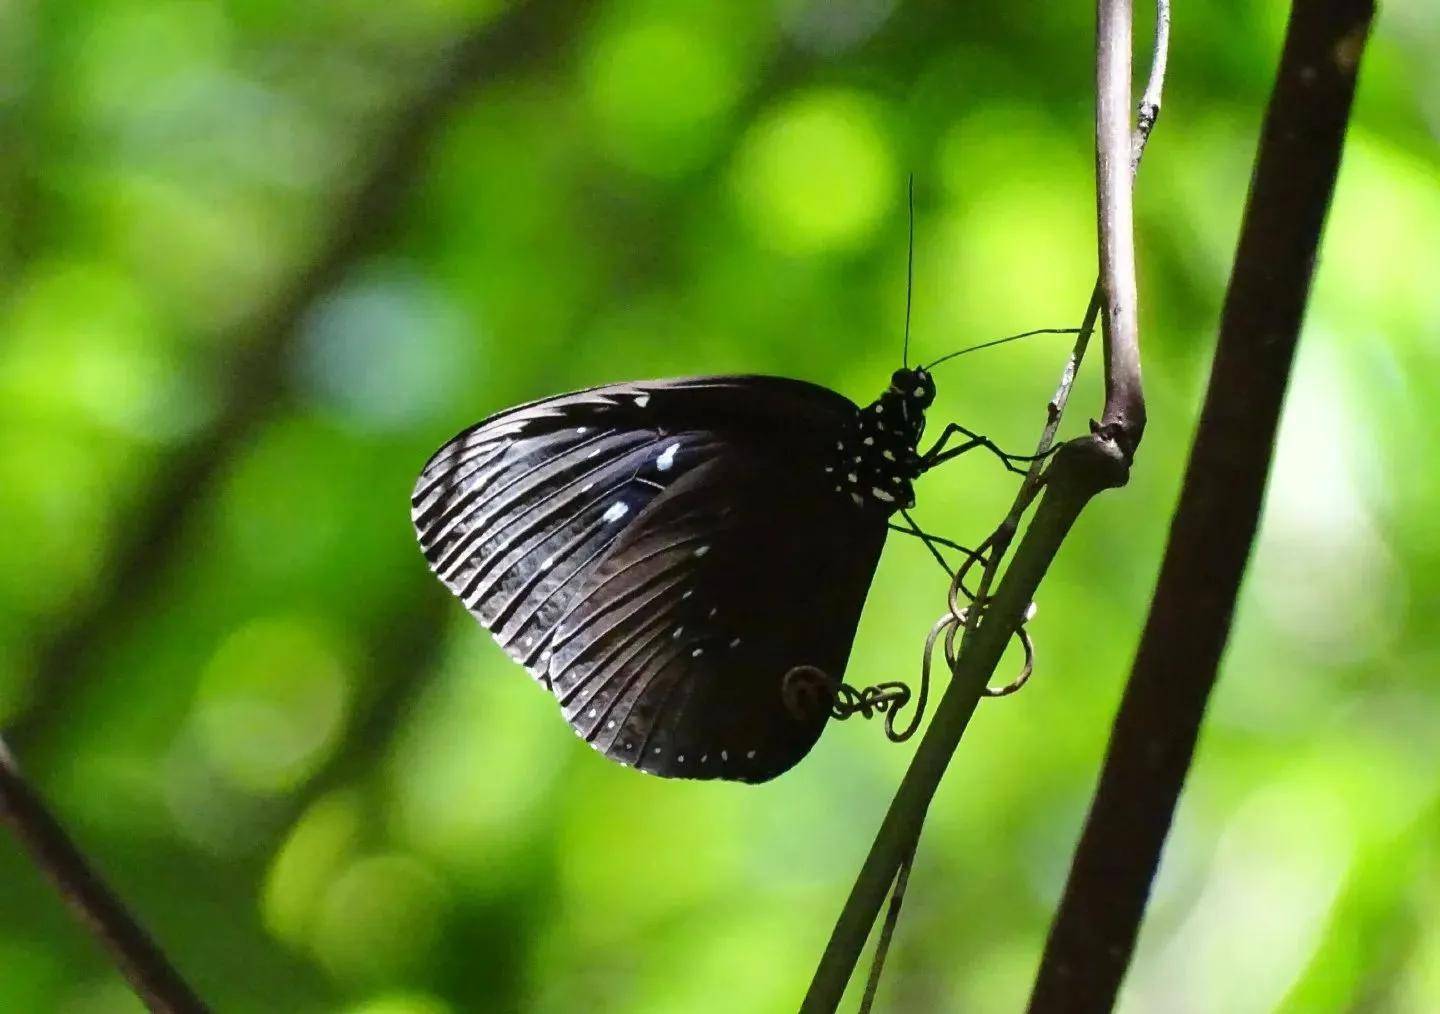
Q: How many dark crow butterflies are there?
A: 1